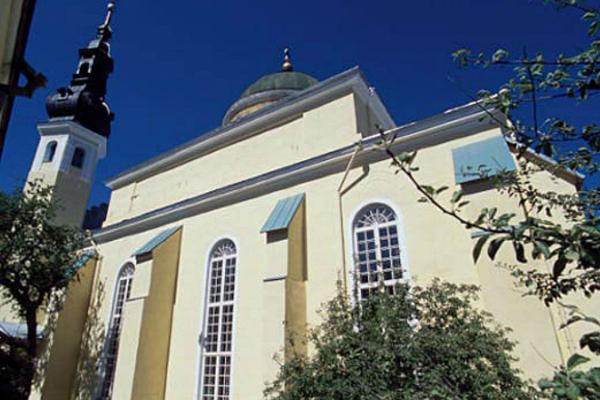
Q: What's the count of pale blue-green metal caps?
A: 4